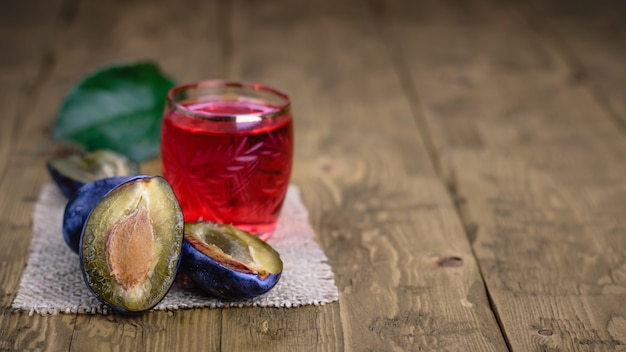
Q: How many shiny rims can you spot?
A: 1